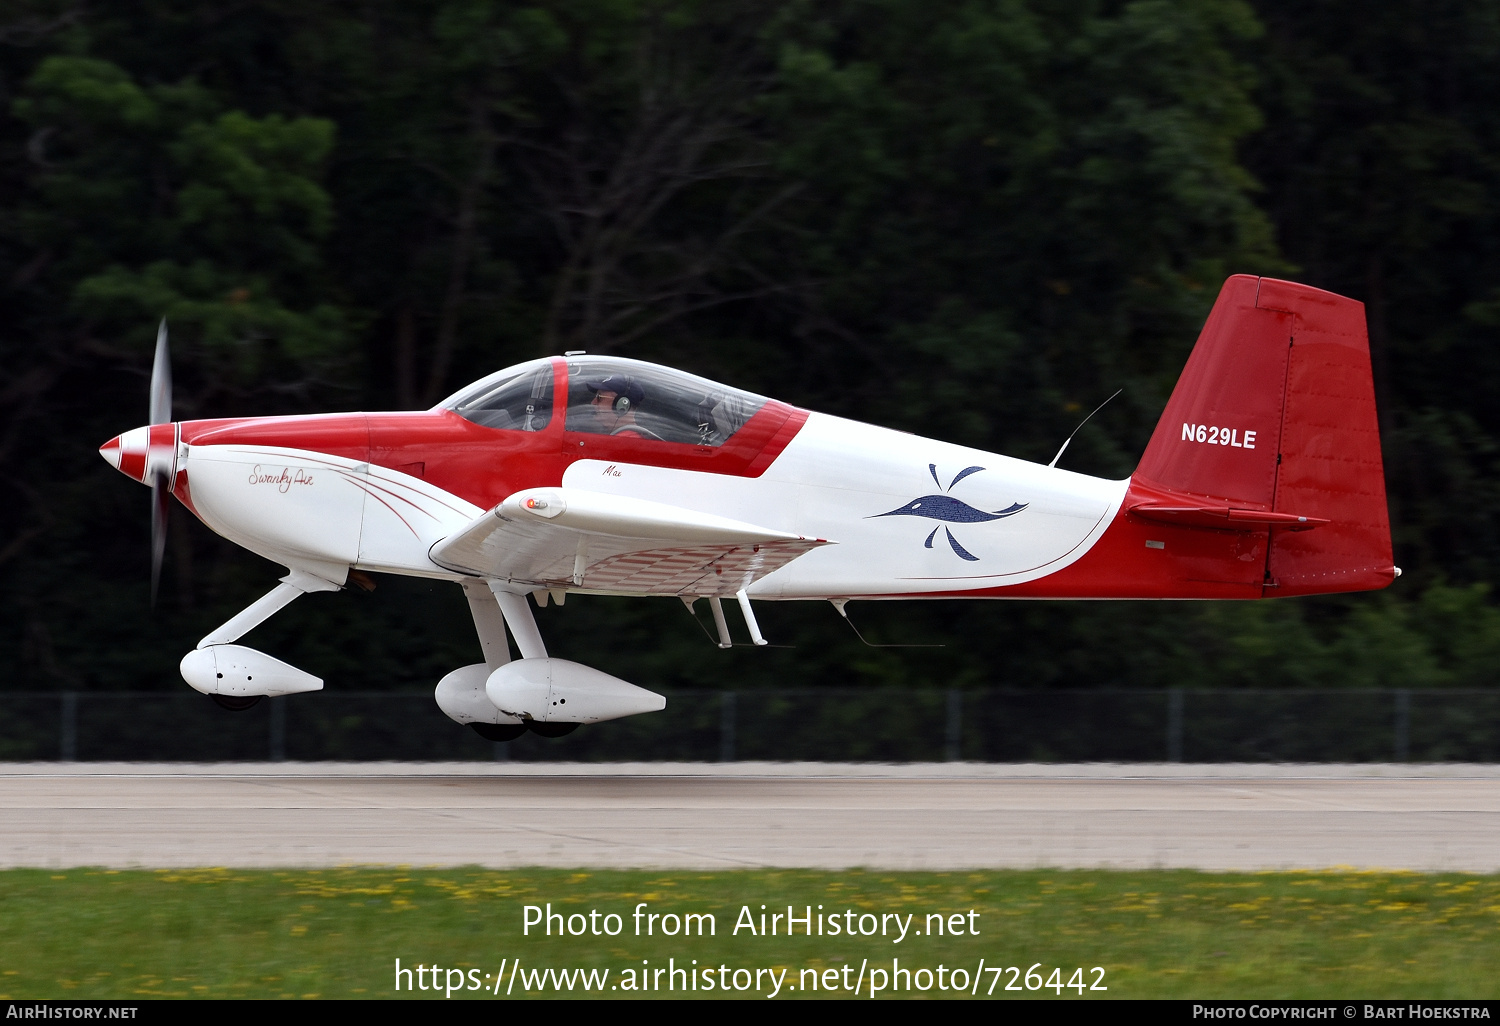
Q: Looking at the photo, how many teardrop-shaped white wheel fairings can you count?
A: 3